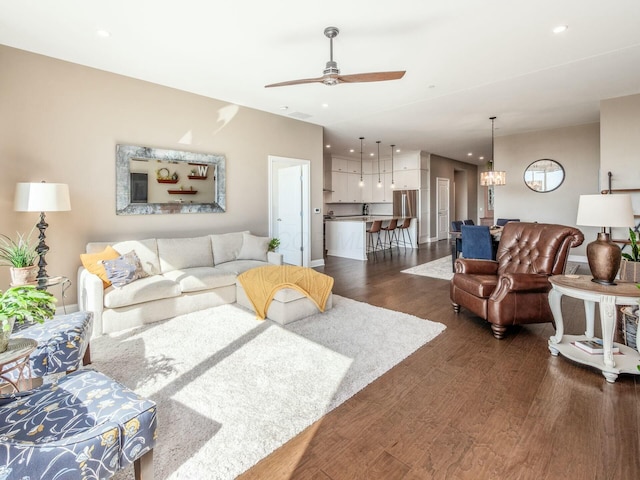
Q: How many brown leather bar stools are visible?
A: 3